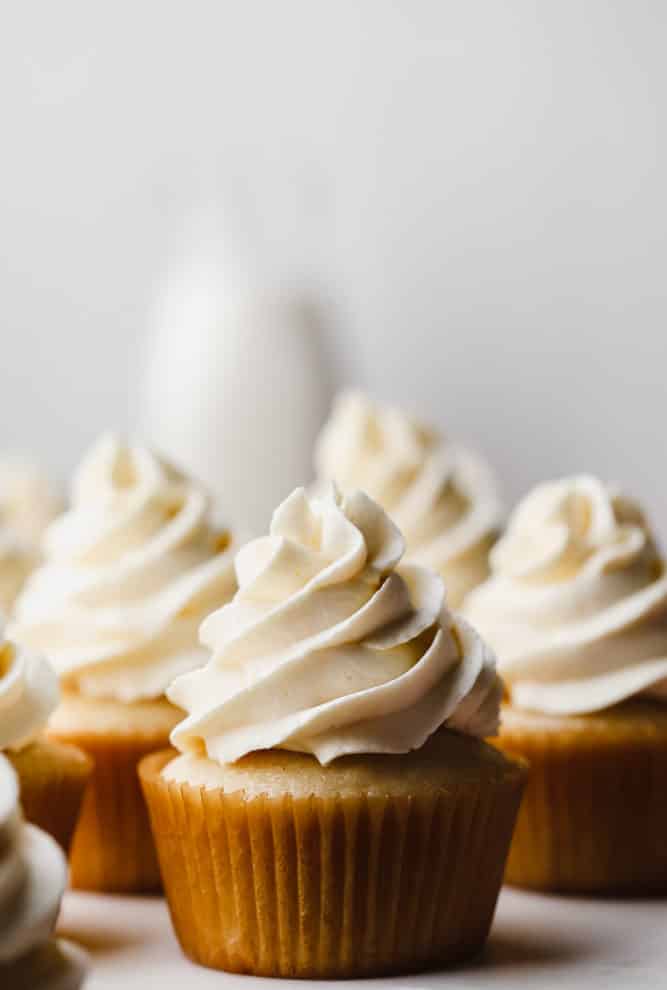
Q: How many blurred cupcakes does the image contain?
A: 6